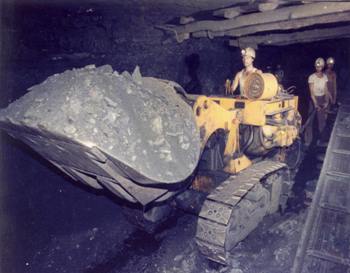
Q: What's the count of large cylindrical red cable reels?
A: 0